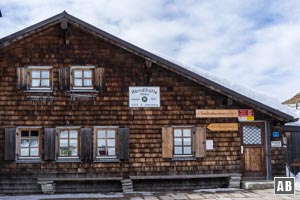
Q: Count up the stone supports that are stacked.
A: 3